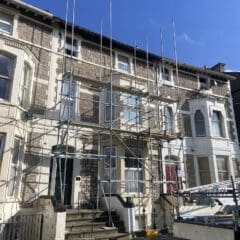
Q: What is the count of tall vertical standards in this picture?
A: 8